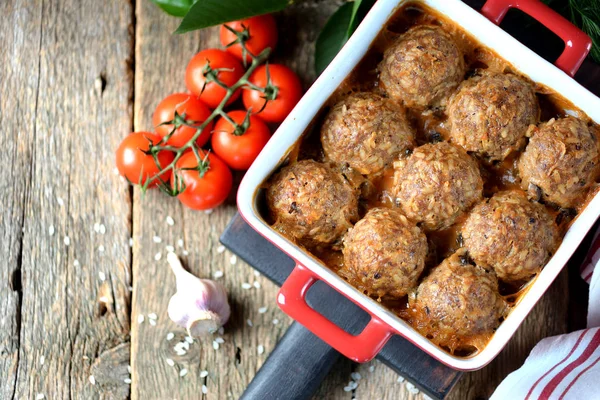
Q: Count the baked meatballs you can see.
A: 9